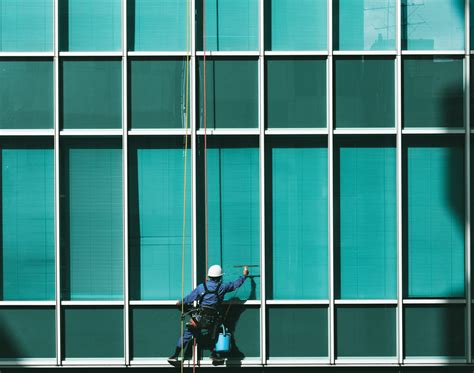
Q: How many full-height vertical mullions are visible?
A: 7